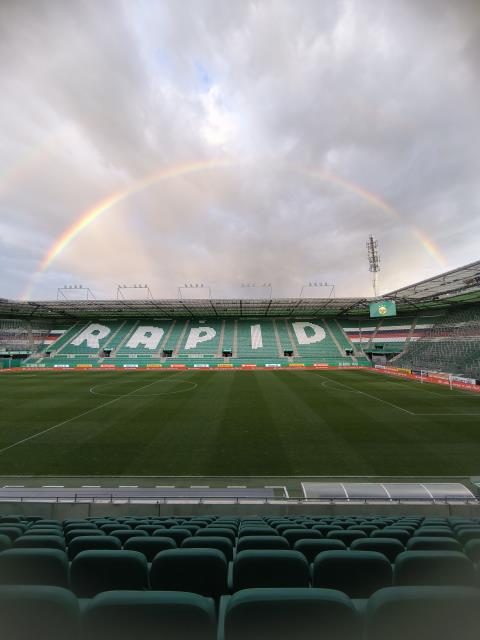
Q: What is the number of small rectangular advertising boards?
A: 12